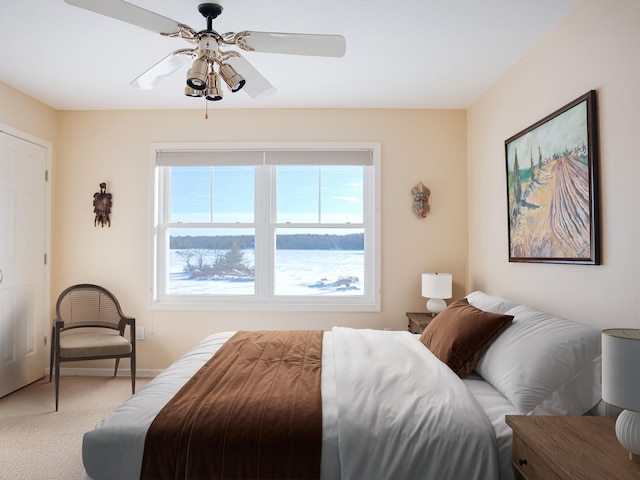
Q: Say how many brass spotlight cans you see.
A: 4